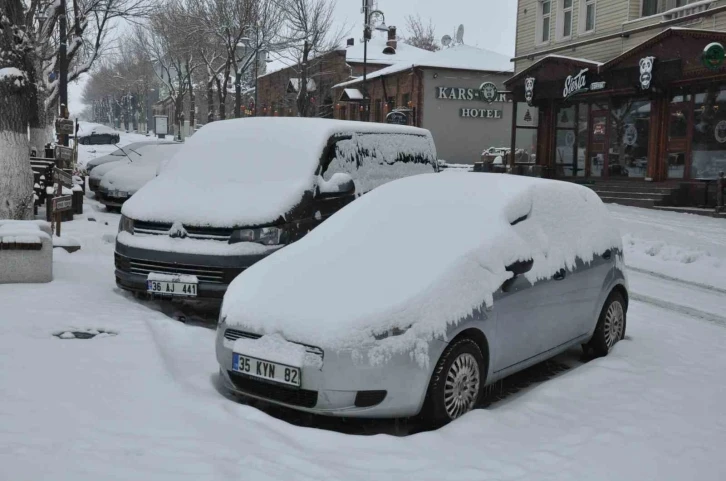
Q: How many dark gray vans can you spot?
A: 1